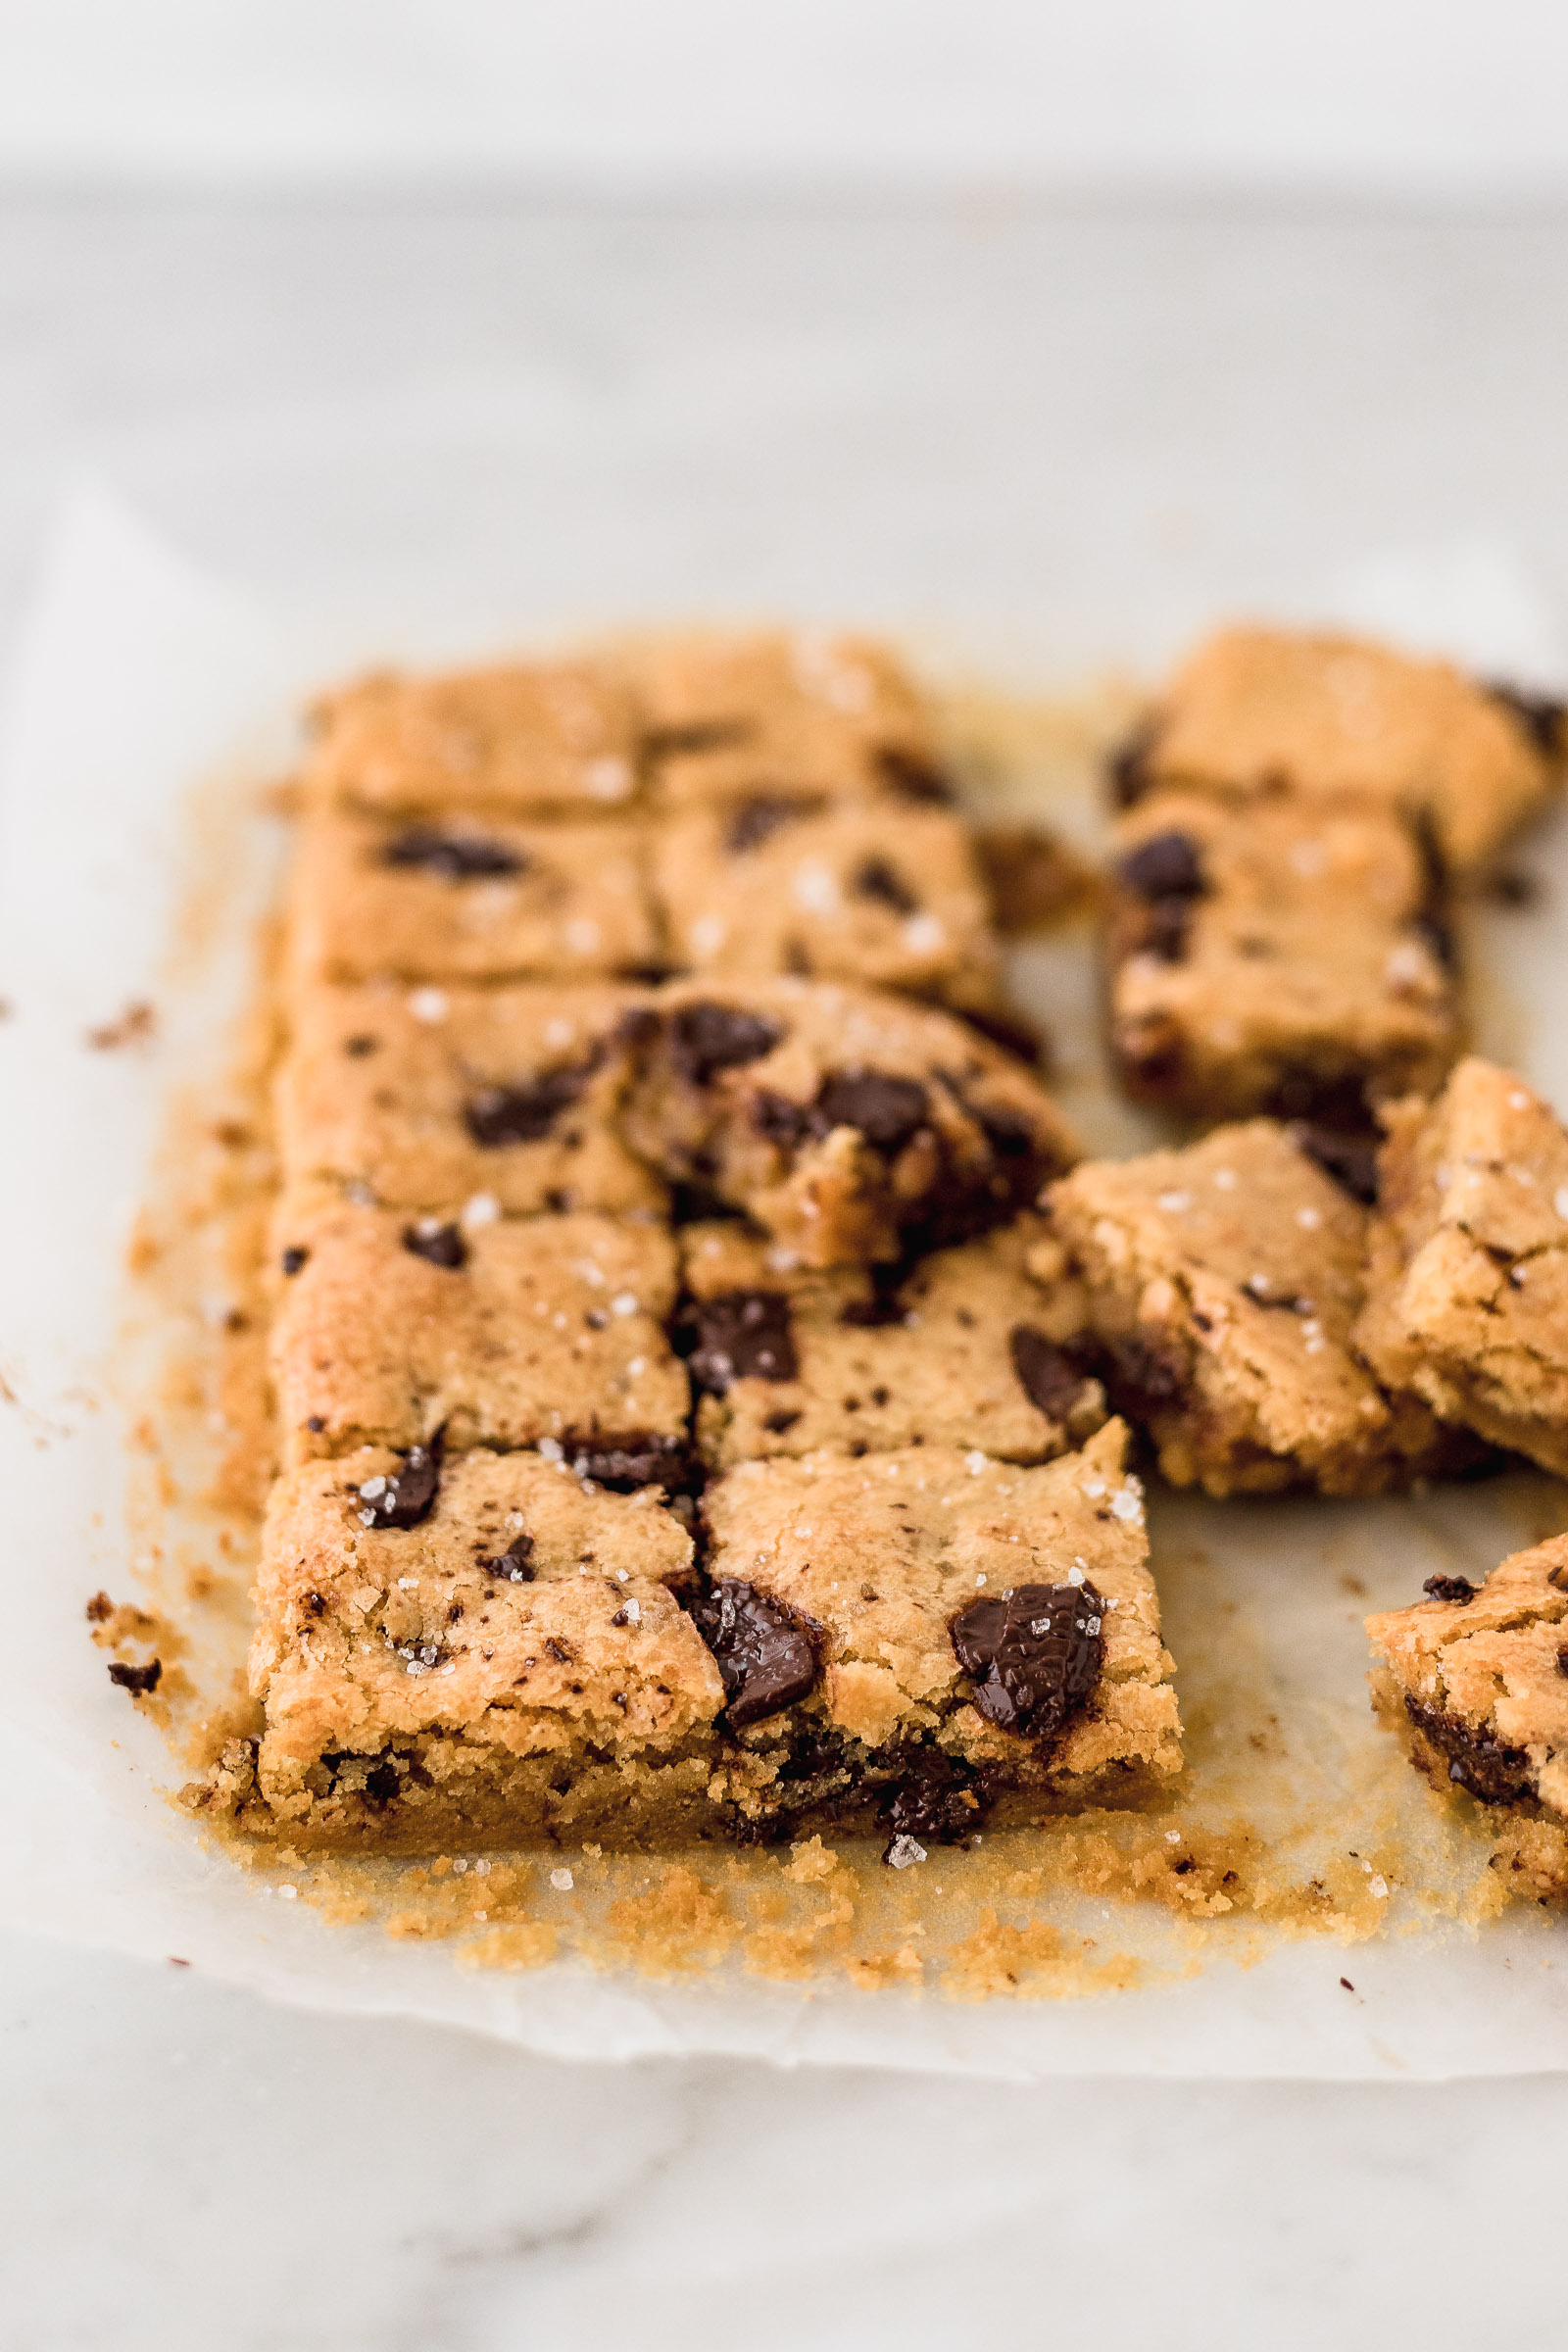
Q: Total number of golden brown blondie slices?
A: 15